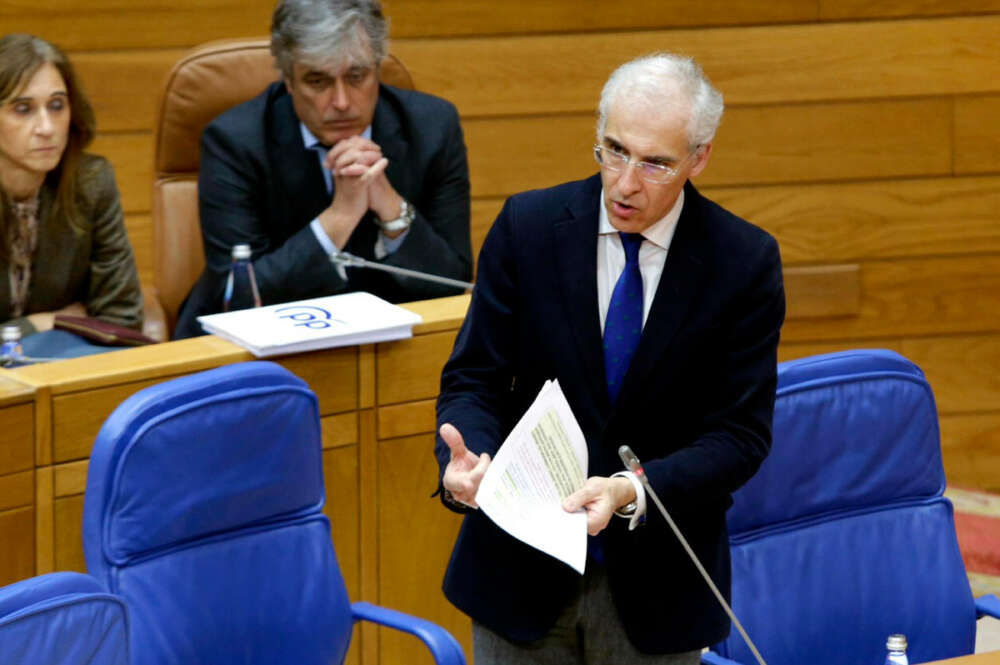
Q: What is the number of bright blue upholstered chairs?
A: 3